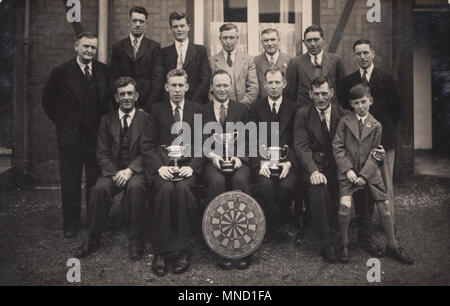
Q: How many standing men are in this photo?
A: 7